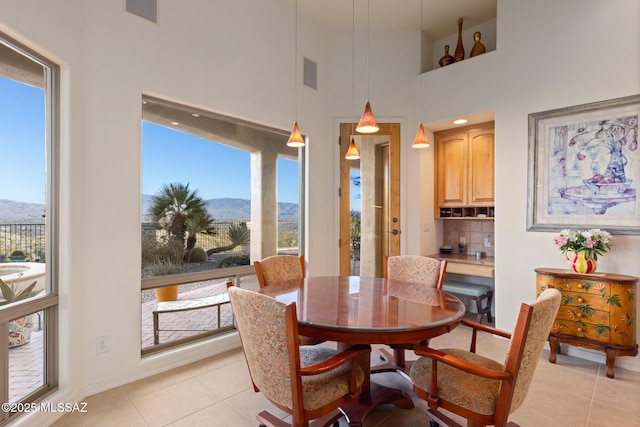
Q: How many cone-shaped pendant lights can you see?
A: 4